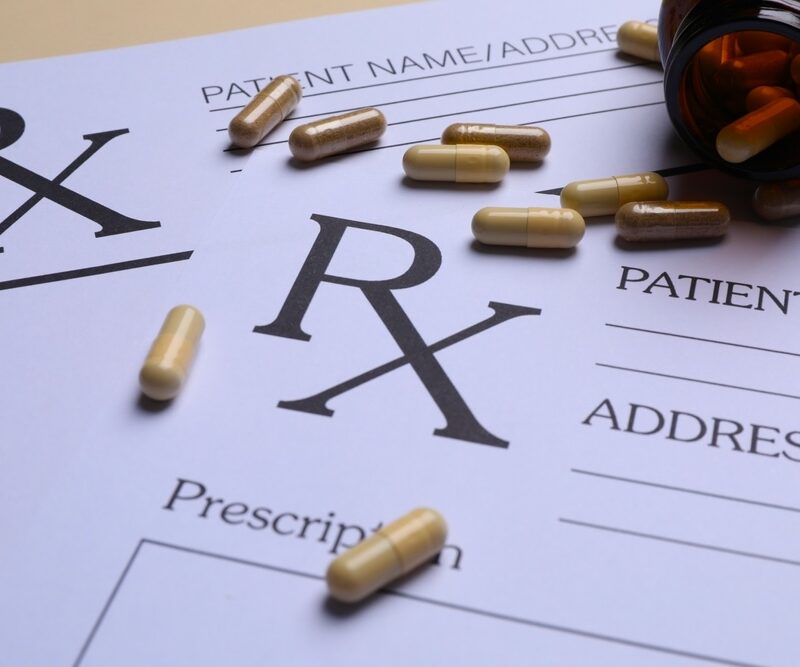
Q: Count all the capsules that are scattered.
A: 11